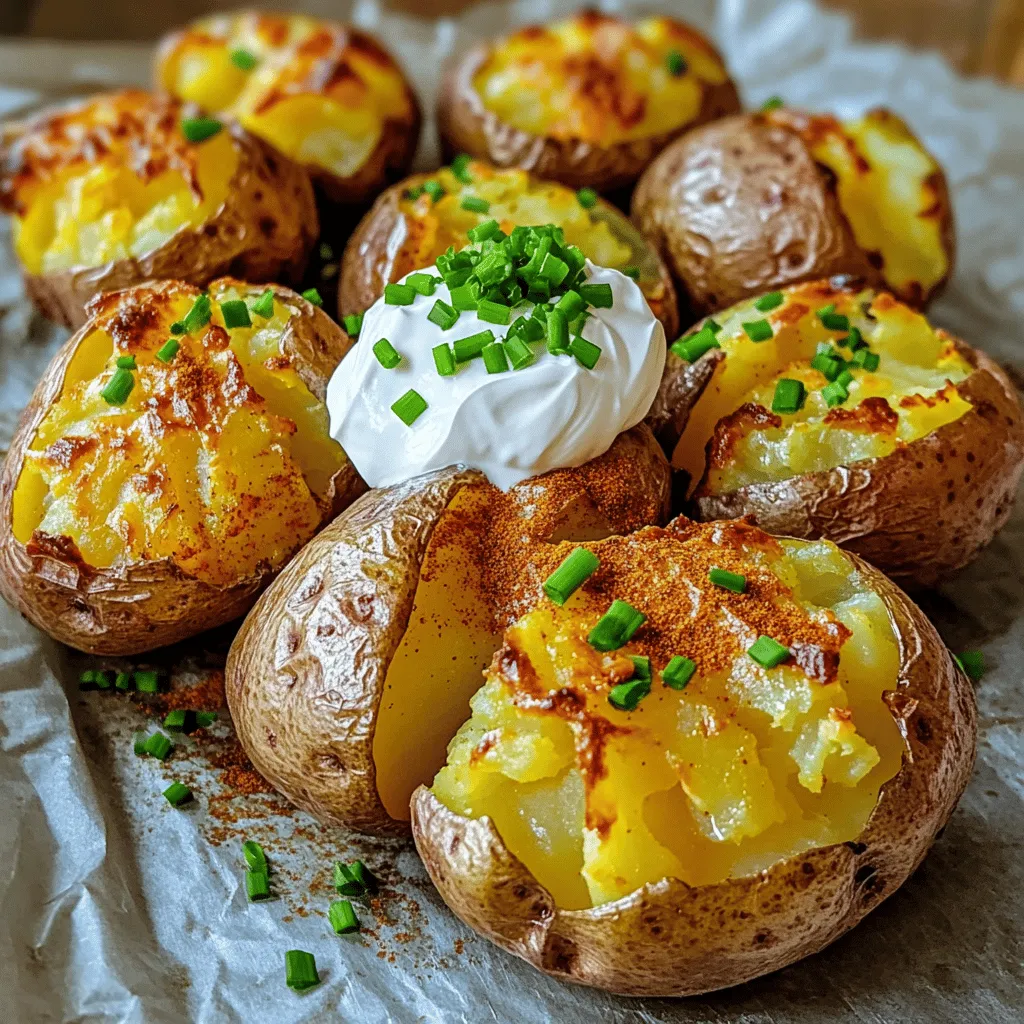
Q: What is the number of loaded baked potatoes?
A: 9